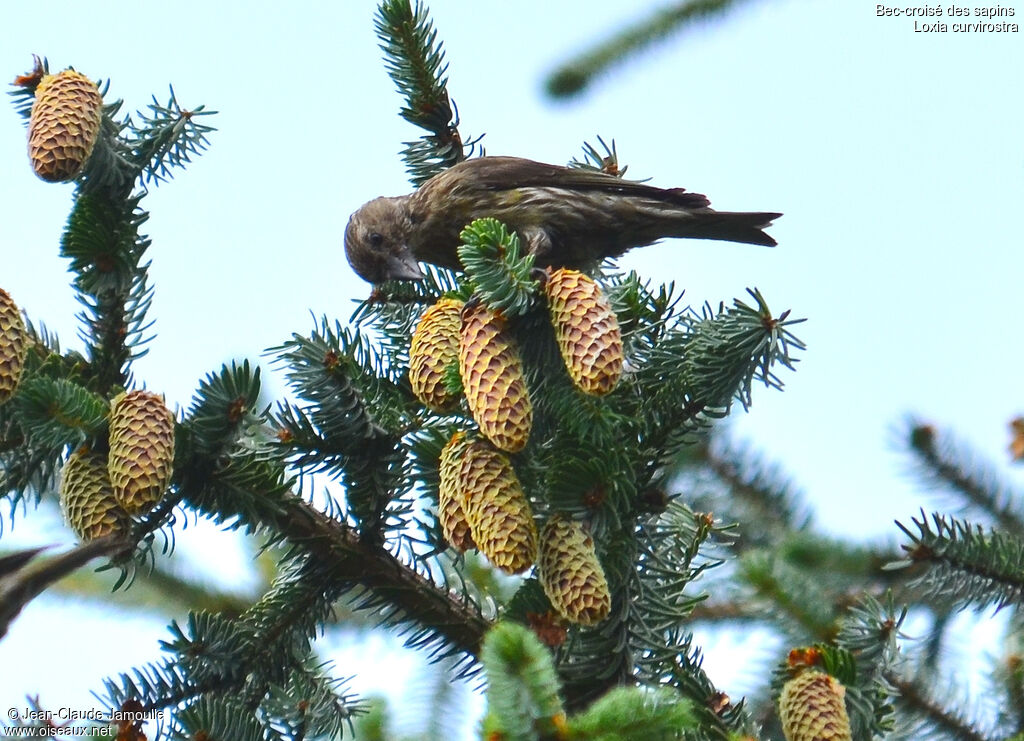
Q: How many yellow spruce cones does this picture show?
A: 11